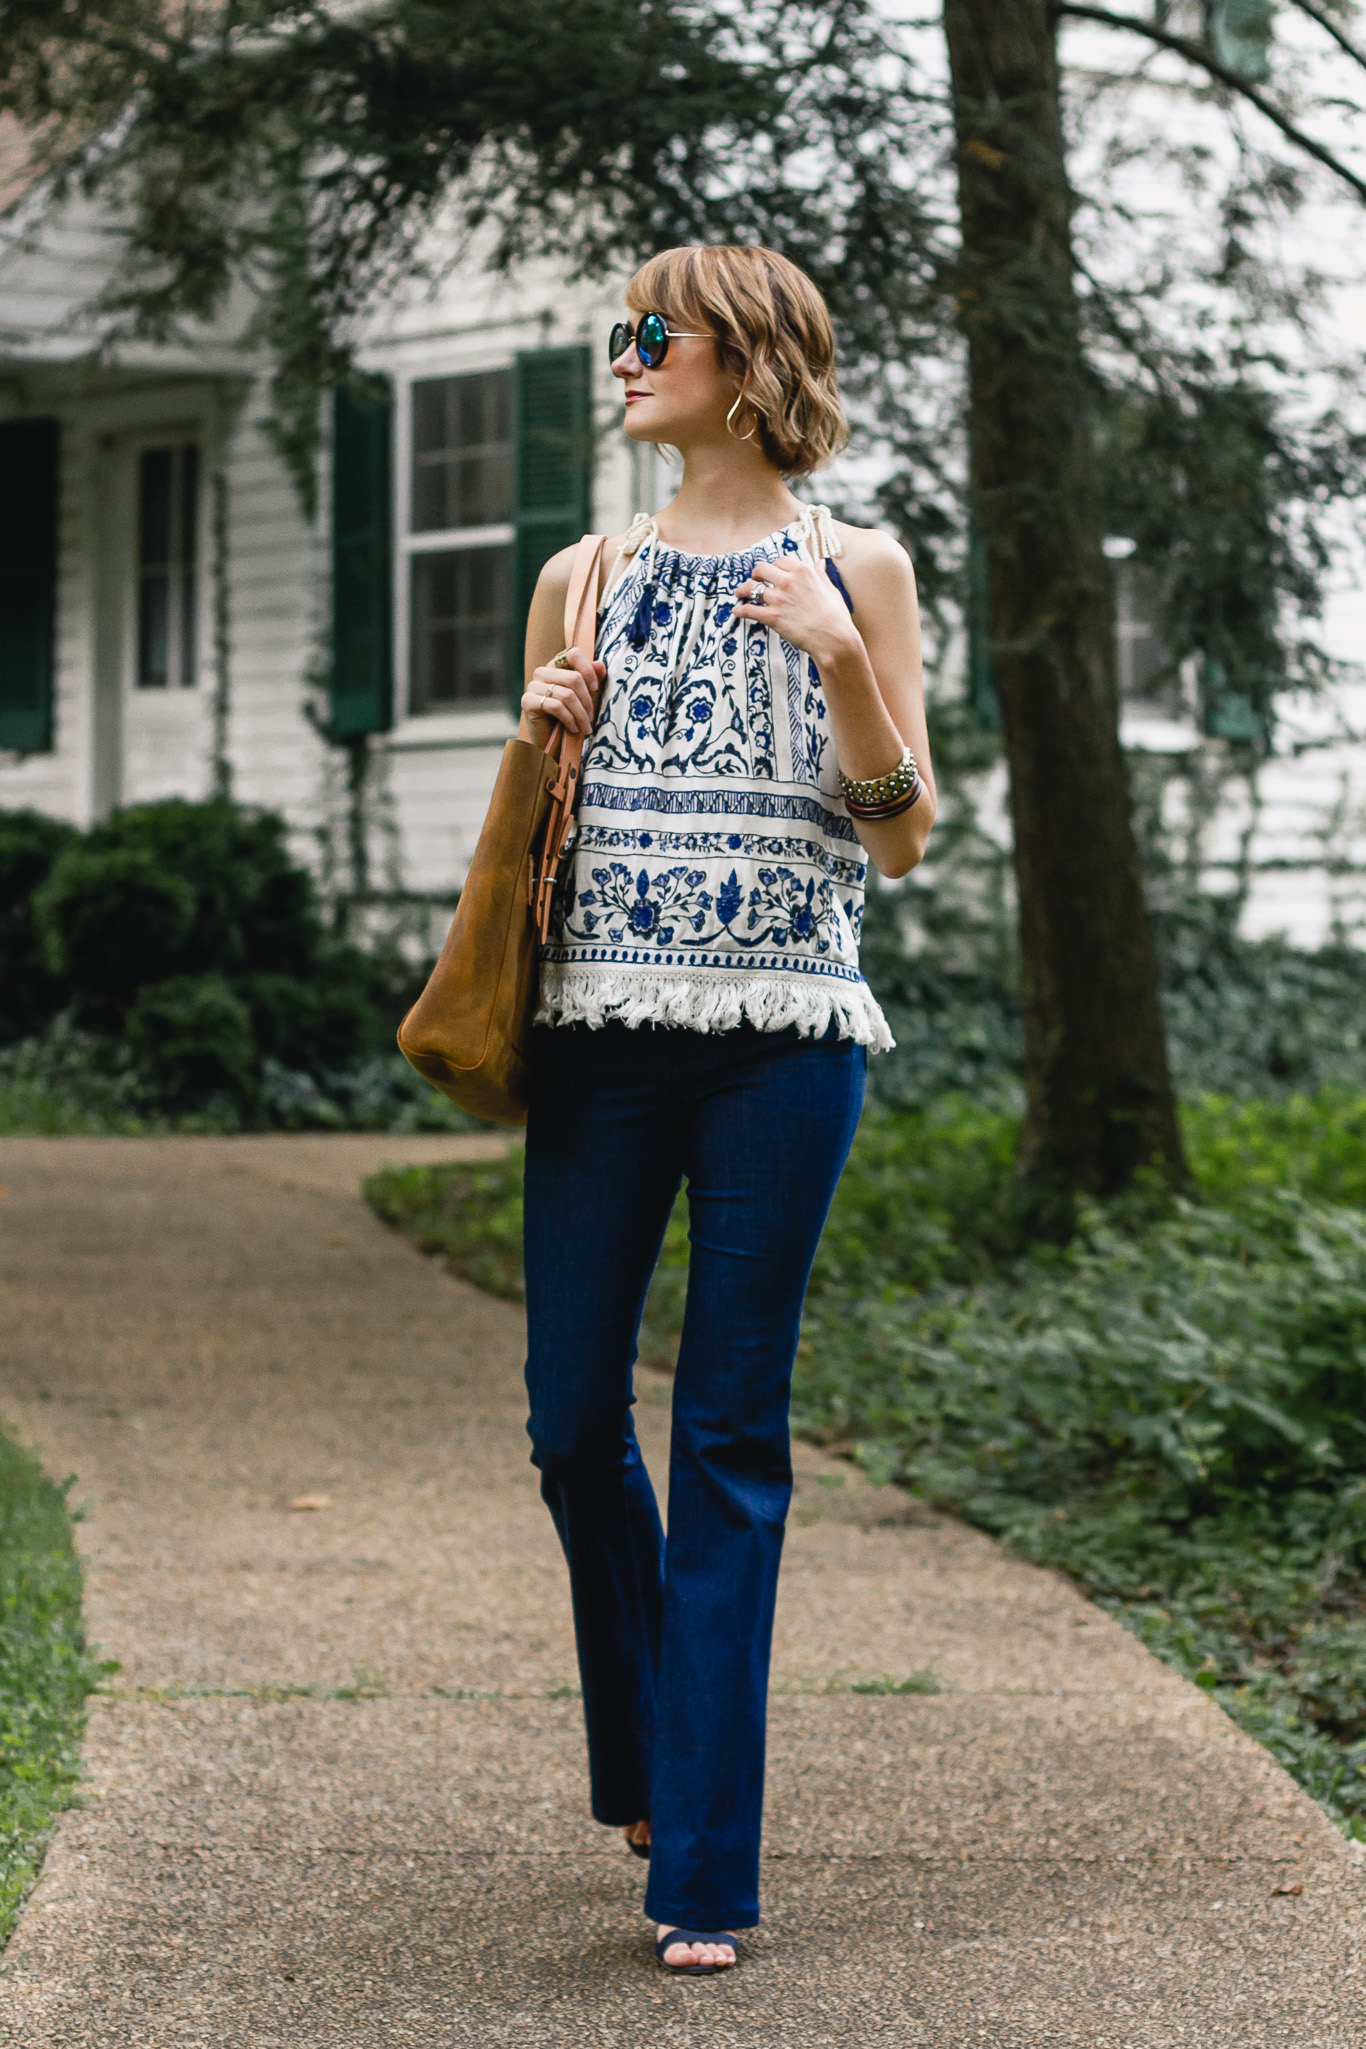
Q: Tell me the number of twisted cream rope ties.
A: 2